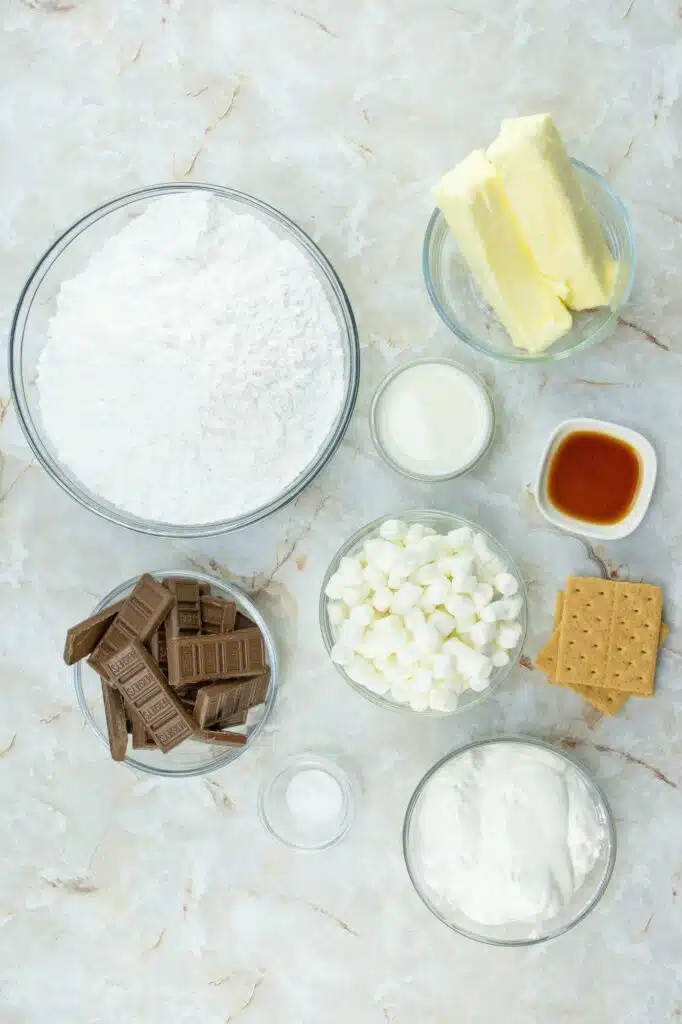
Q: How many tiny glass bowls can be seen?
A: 2